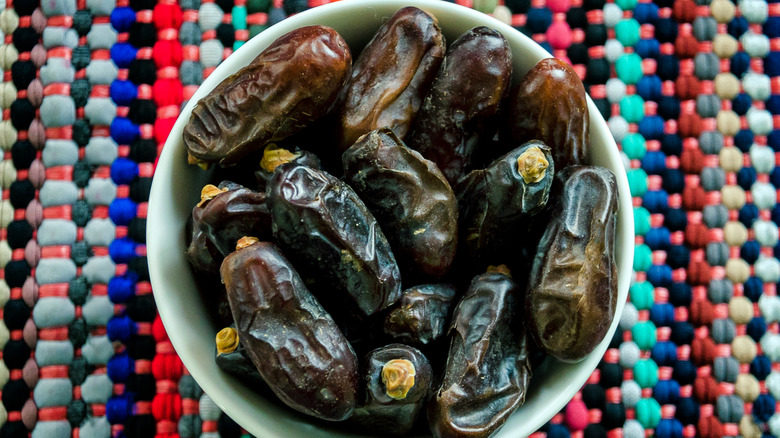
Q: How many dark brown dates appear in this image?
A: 15